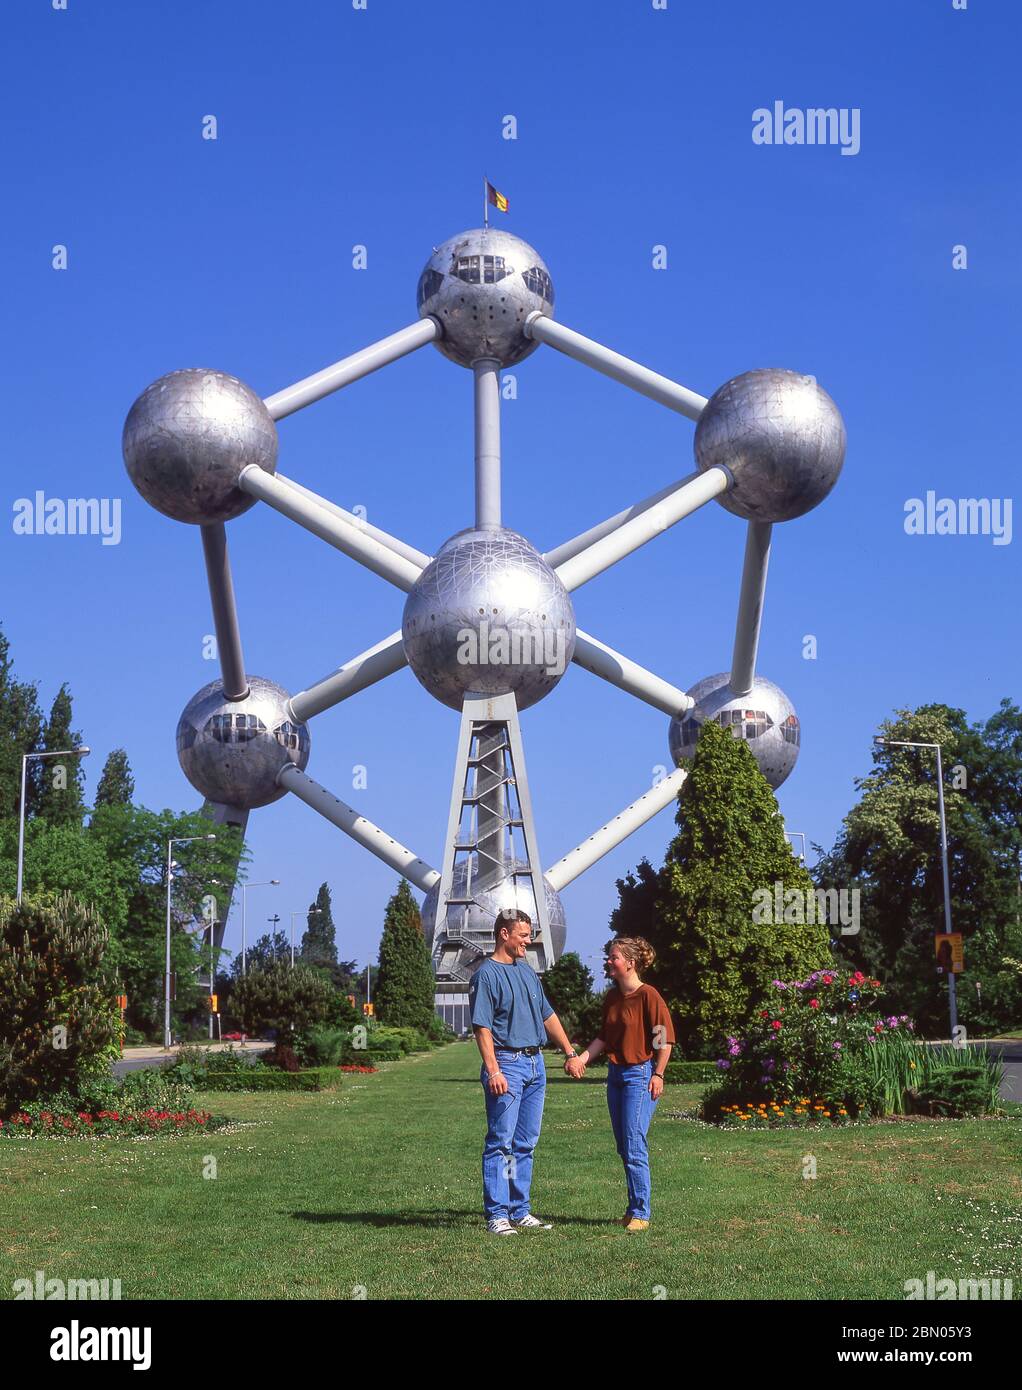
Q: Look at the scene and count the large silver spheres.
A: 7